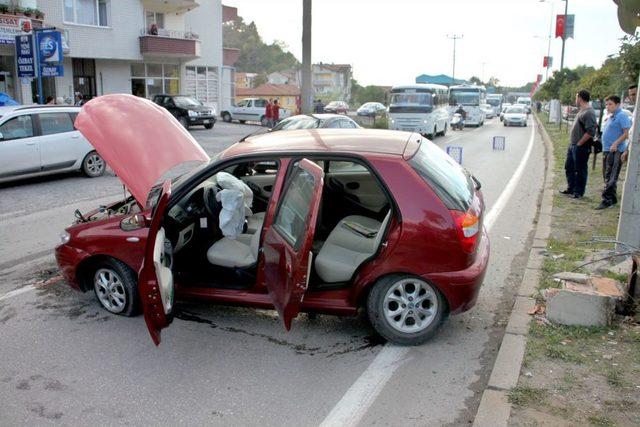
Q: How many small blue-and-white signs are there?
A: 2